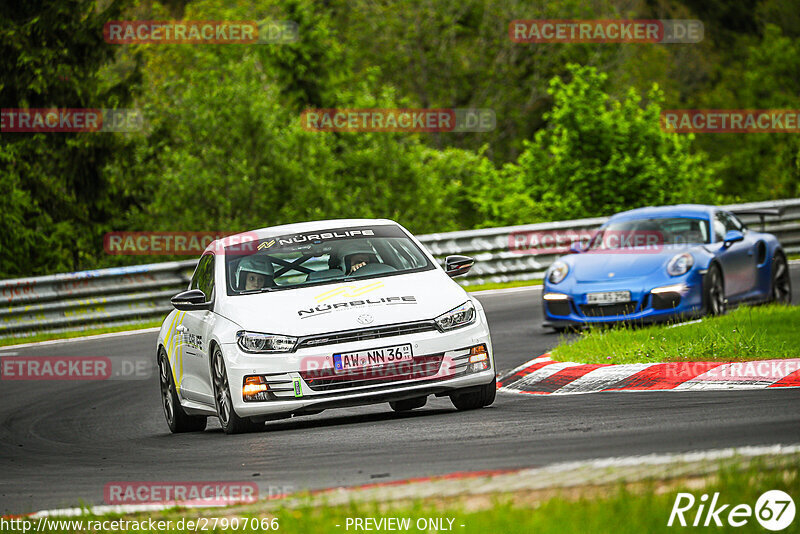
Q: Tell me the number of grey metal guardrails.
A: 1